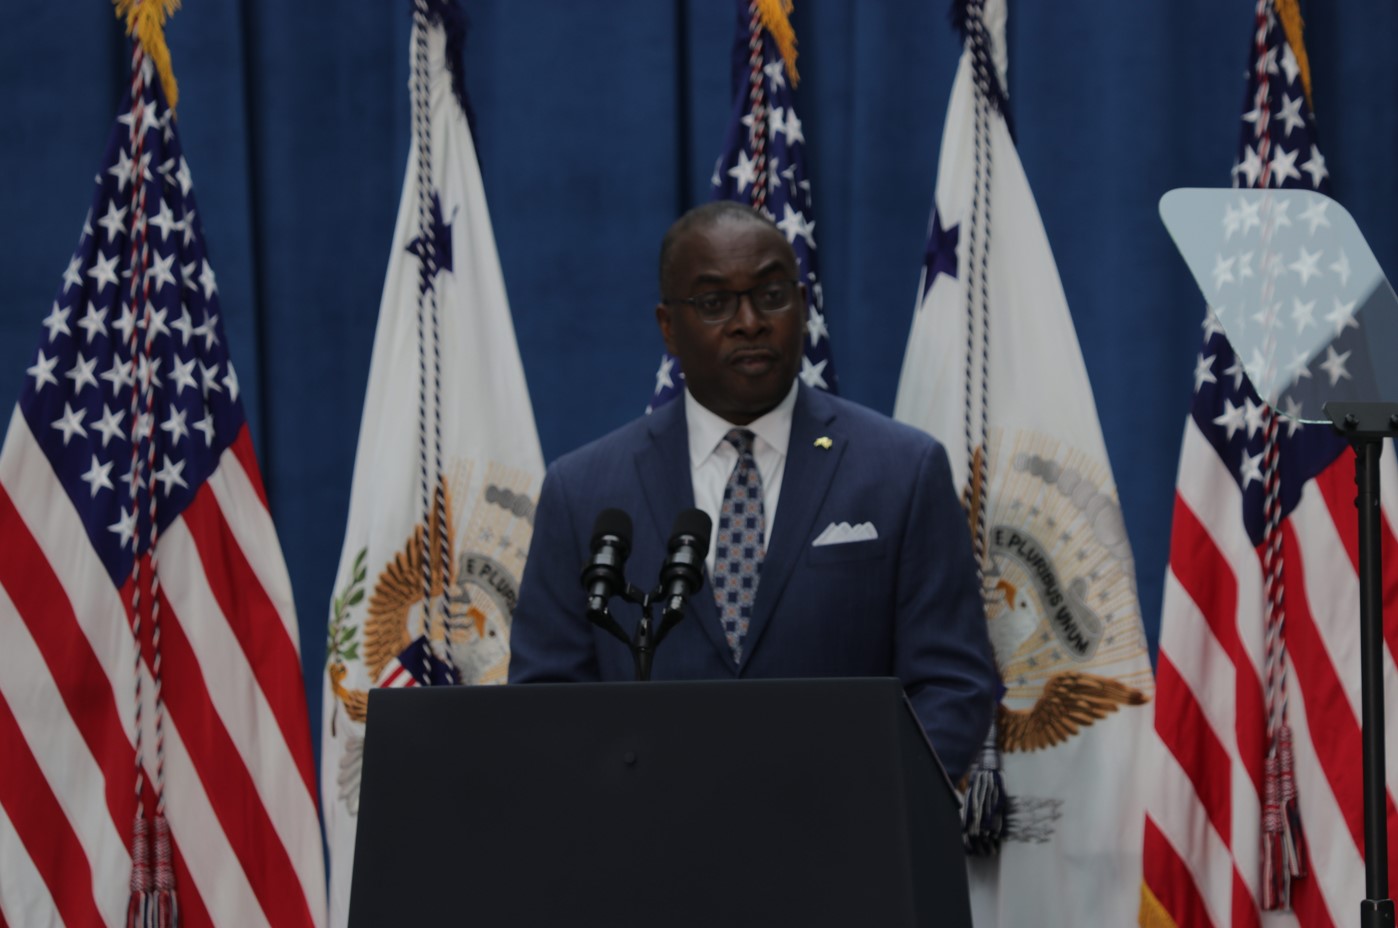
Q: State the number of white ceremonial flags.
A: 2